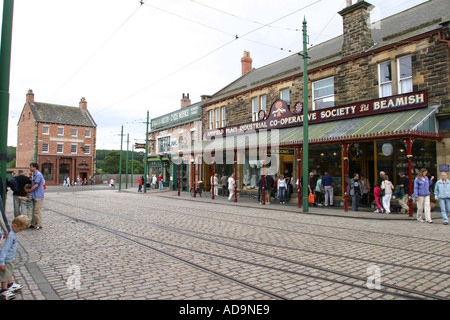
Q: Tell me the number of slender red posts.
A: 8